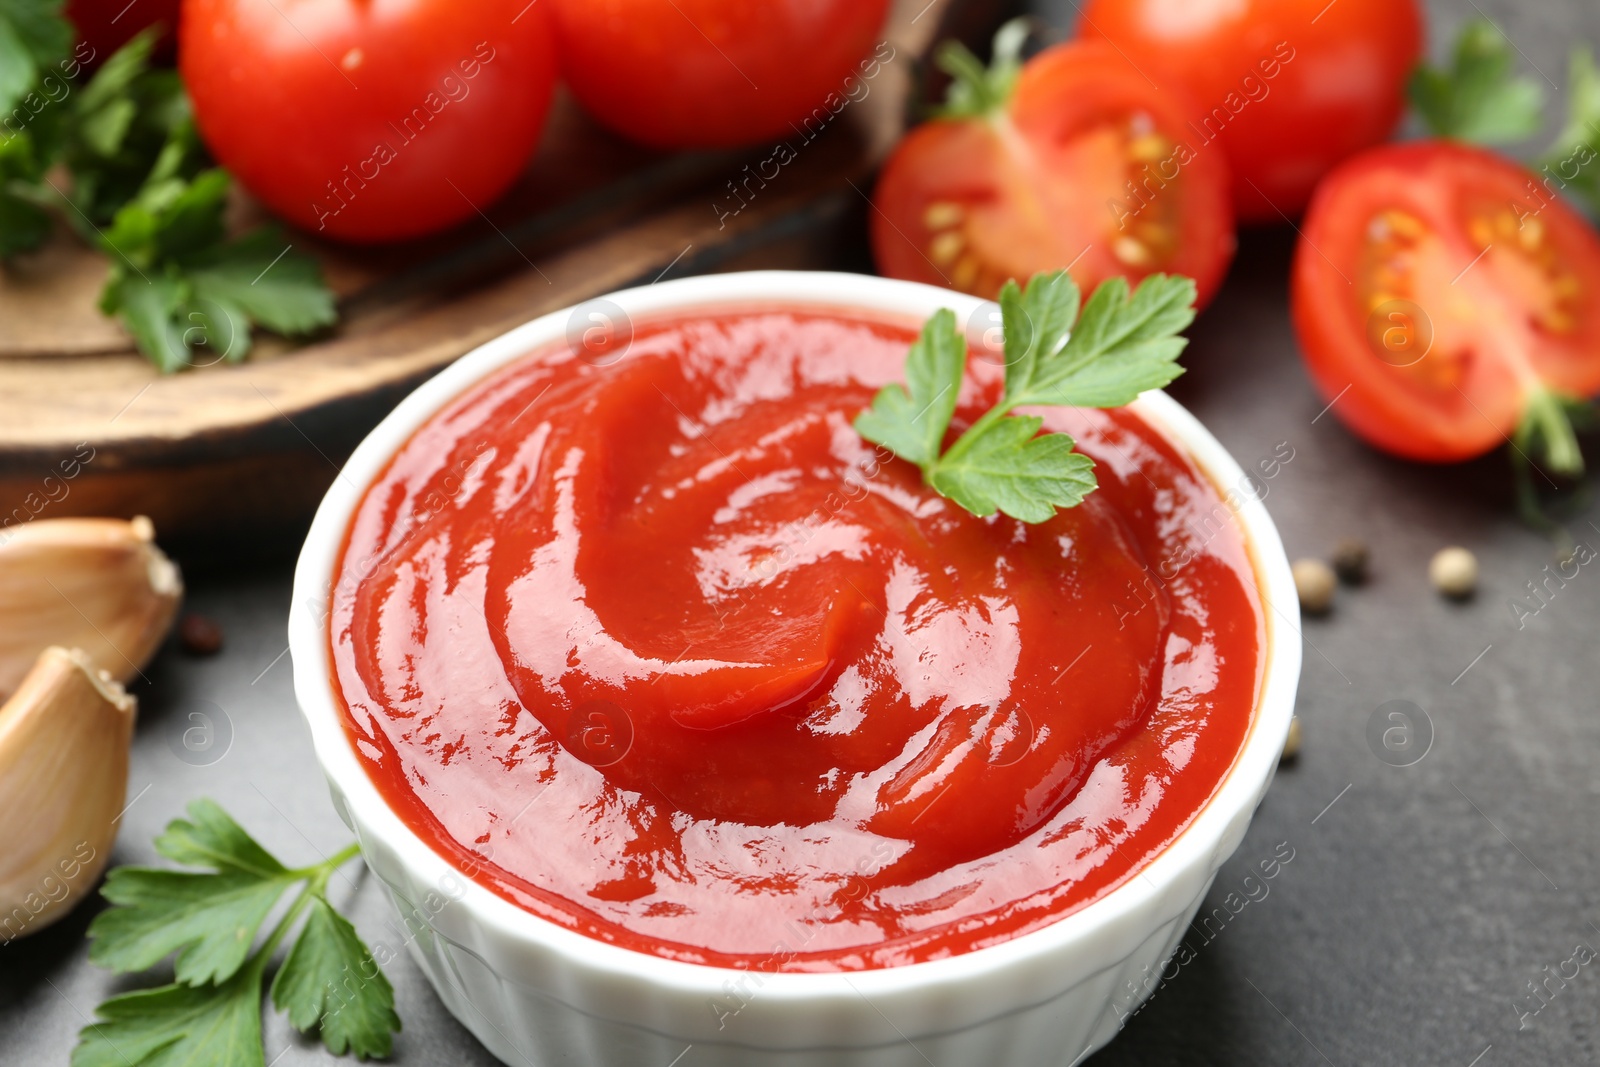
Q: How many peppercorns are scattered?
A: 5